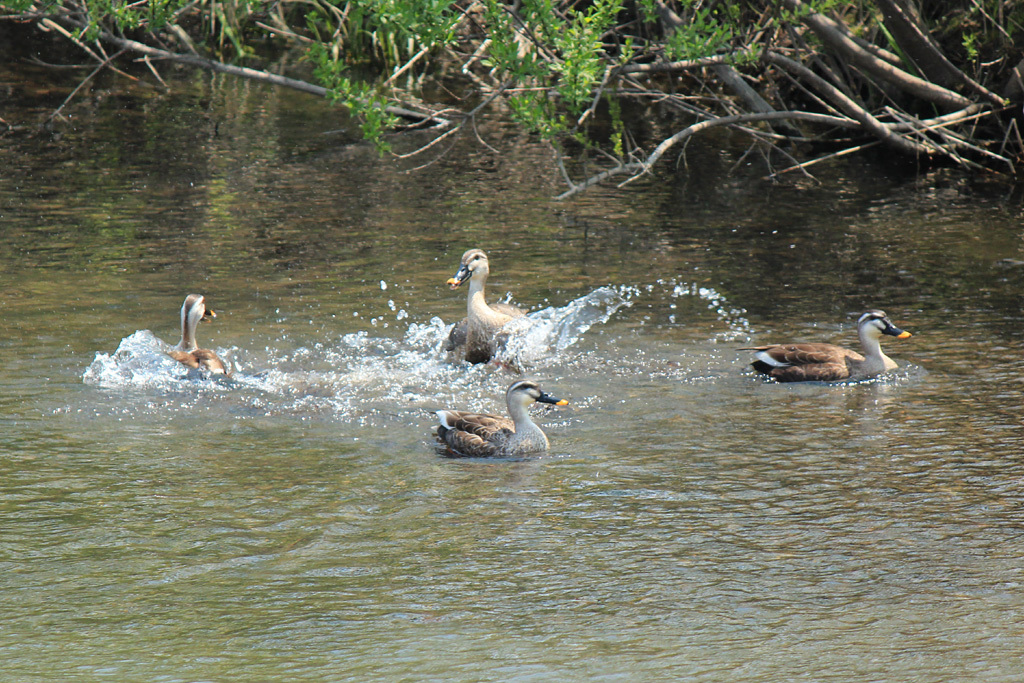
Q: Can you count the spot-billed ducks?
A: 4